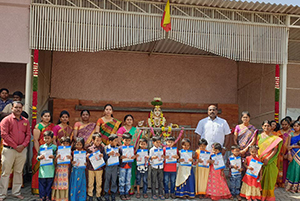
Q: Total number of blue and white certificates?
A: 14